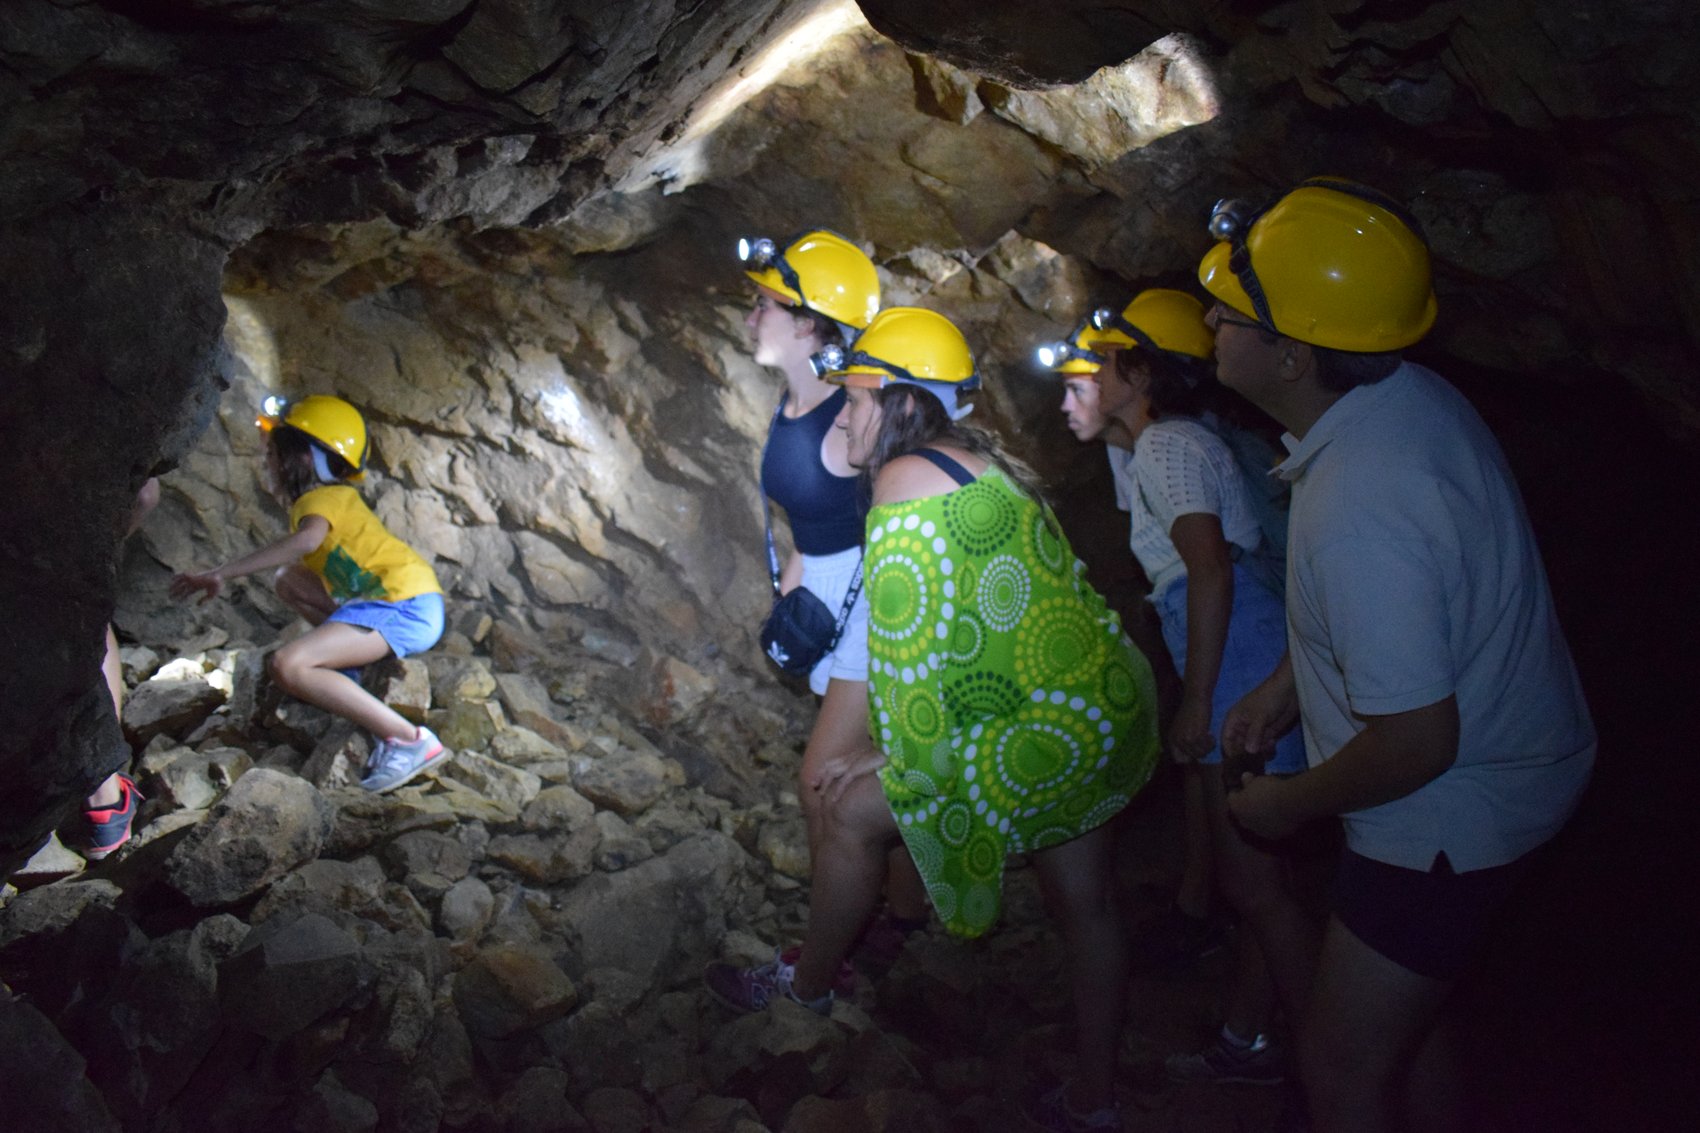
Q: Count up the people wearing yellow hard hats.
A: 6